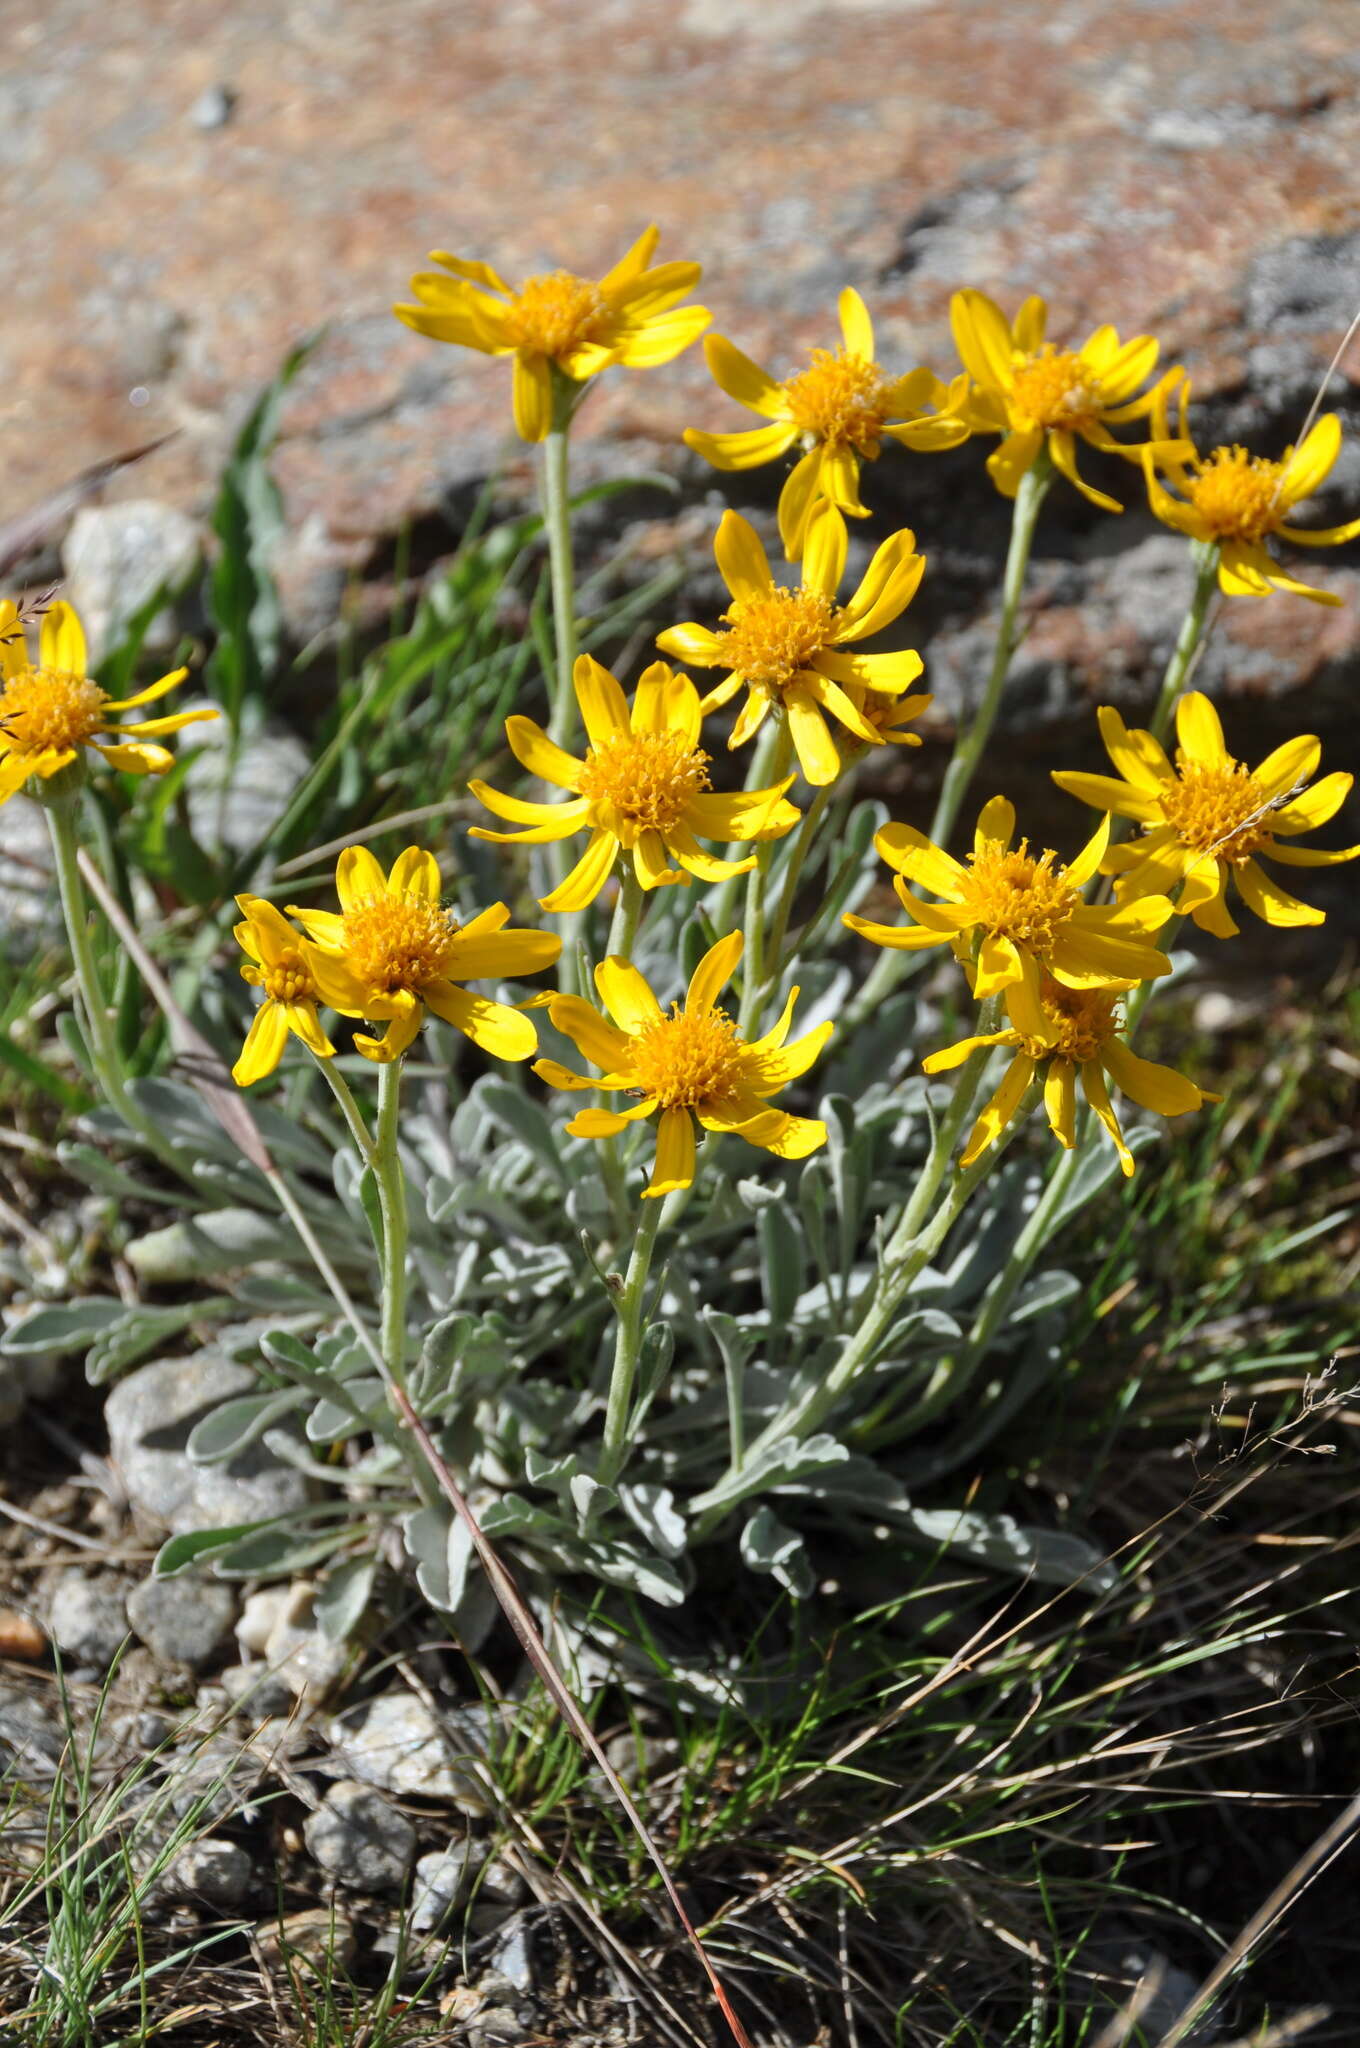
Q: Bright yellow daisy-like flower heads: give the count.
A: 14